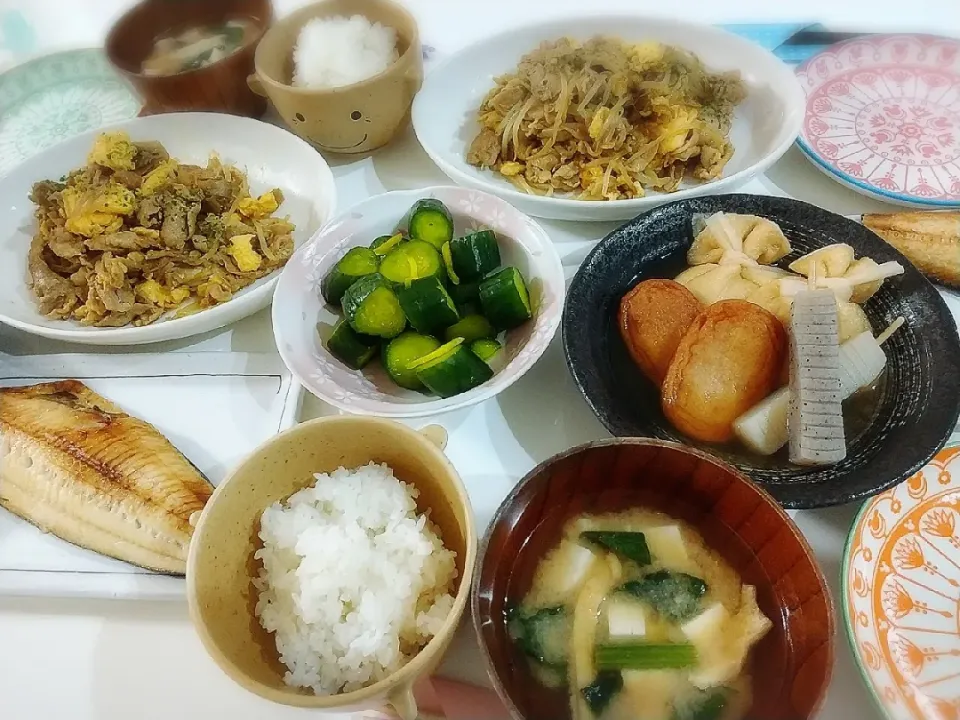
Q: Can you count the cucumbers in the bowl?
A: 13